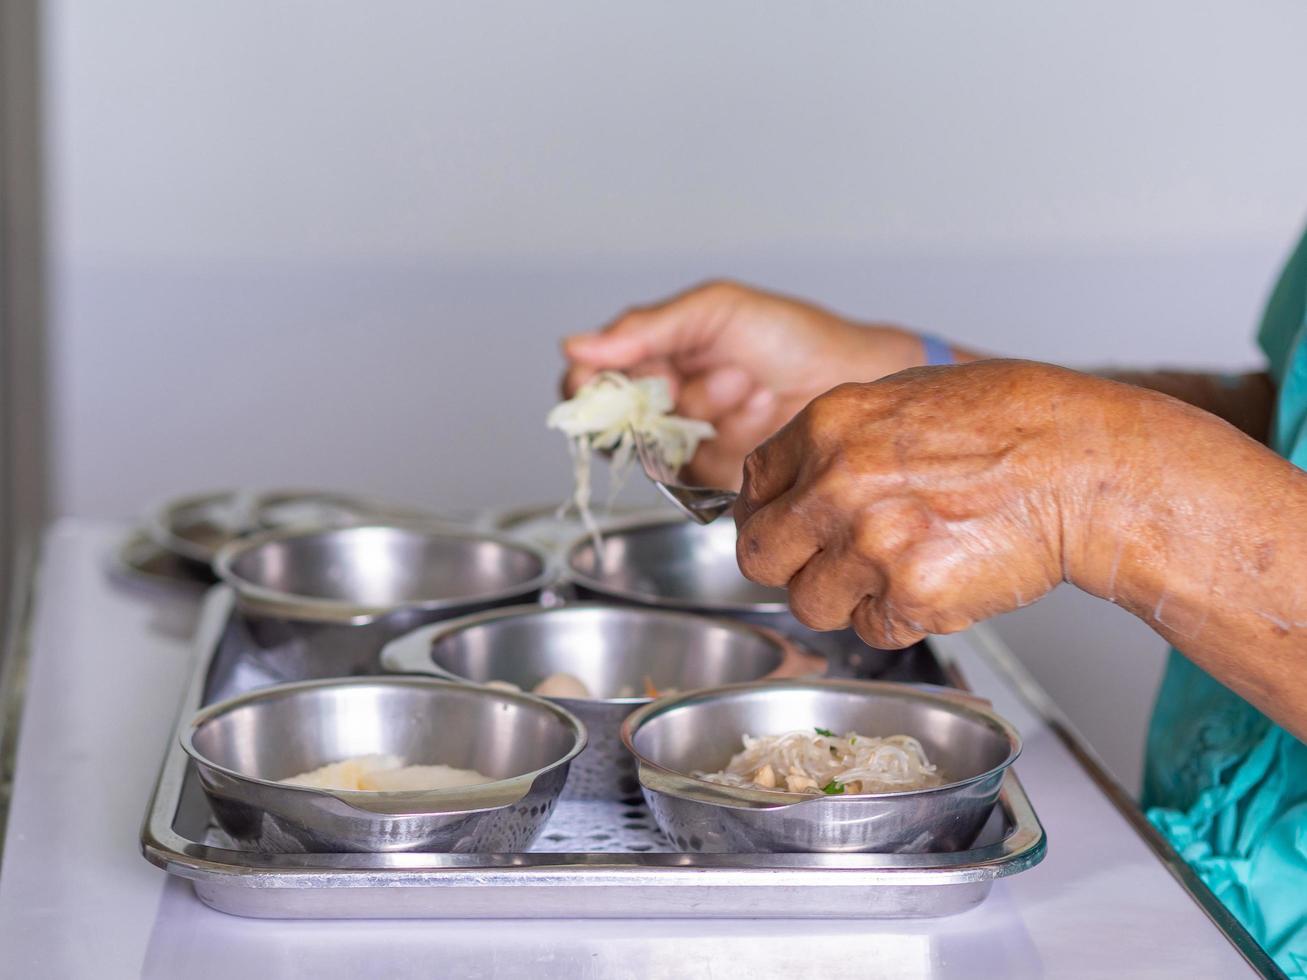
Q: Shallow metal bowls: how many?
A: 5